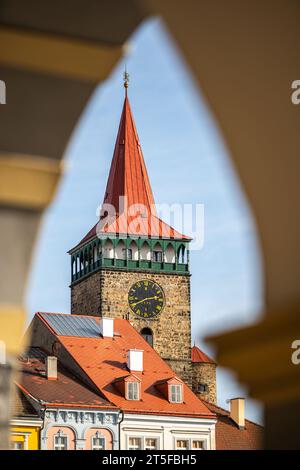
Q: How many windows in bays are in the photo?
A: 2